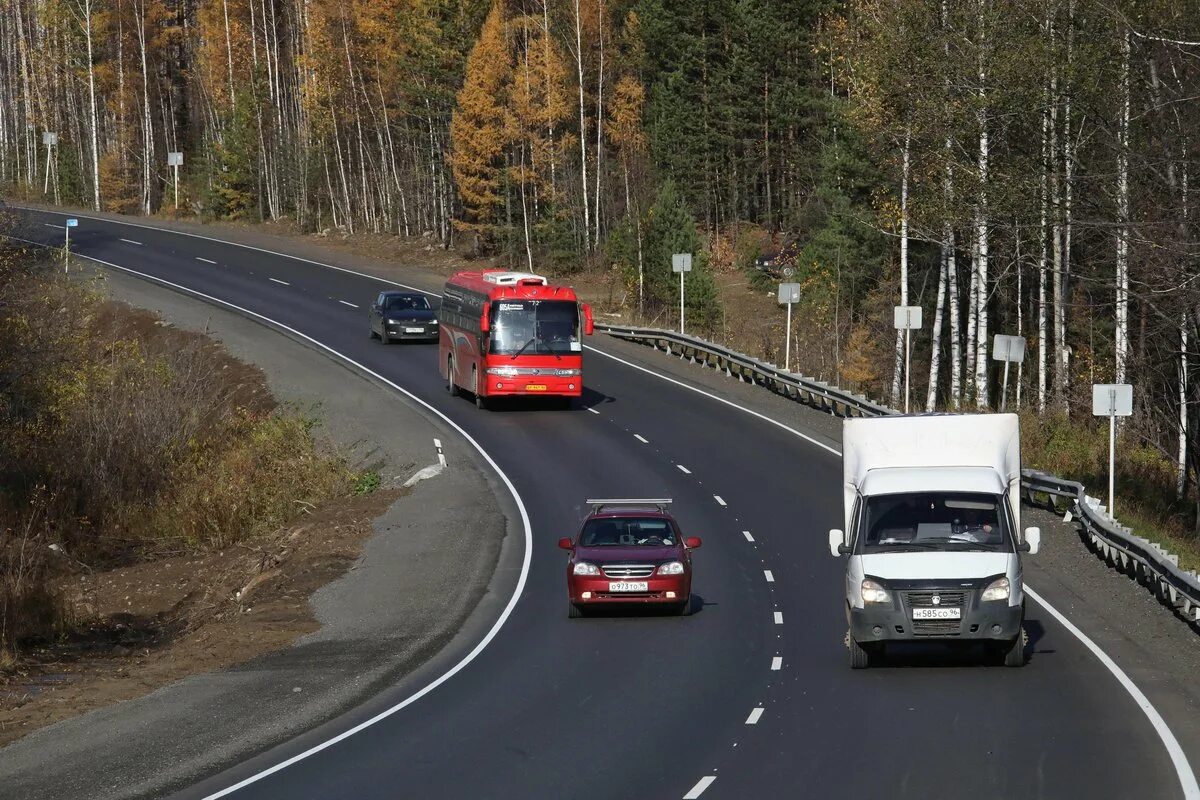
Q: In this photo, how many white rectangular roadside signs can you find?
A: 7